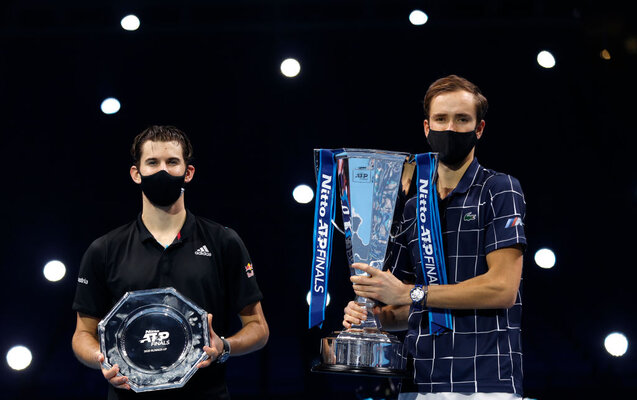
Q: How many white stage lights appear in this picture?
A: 11